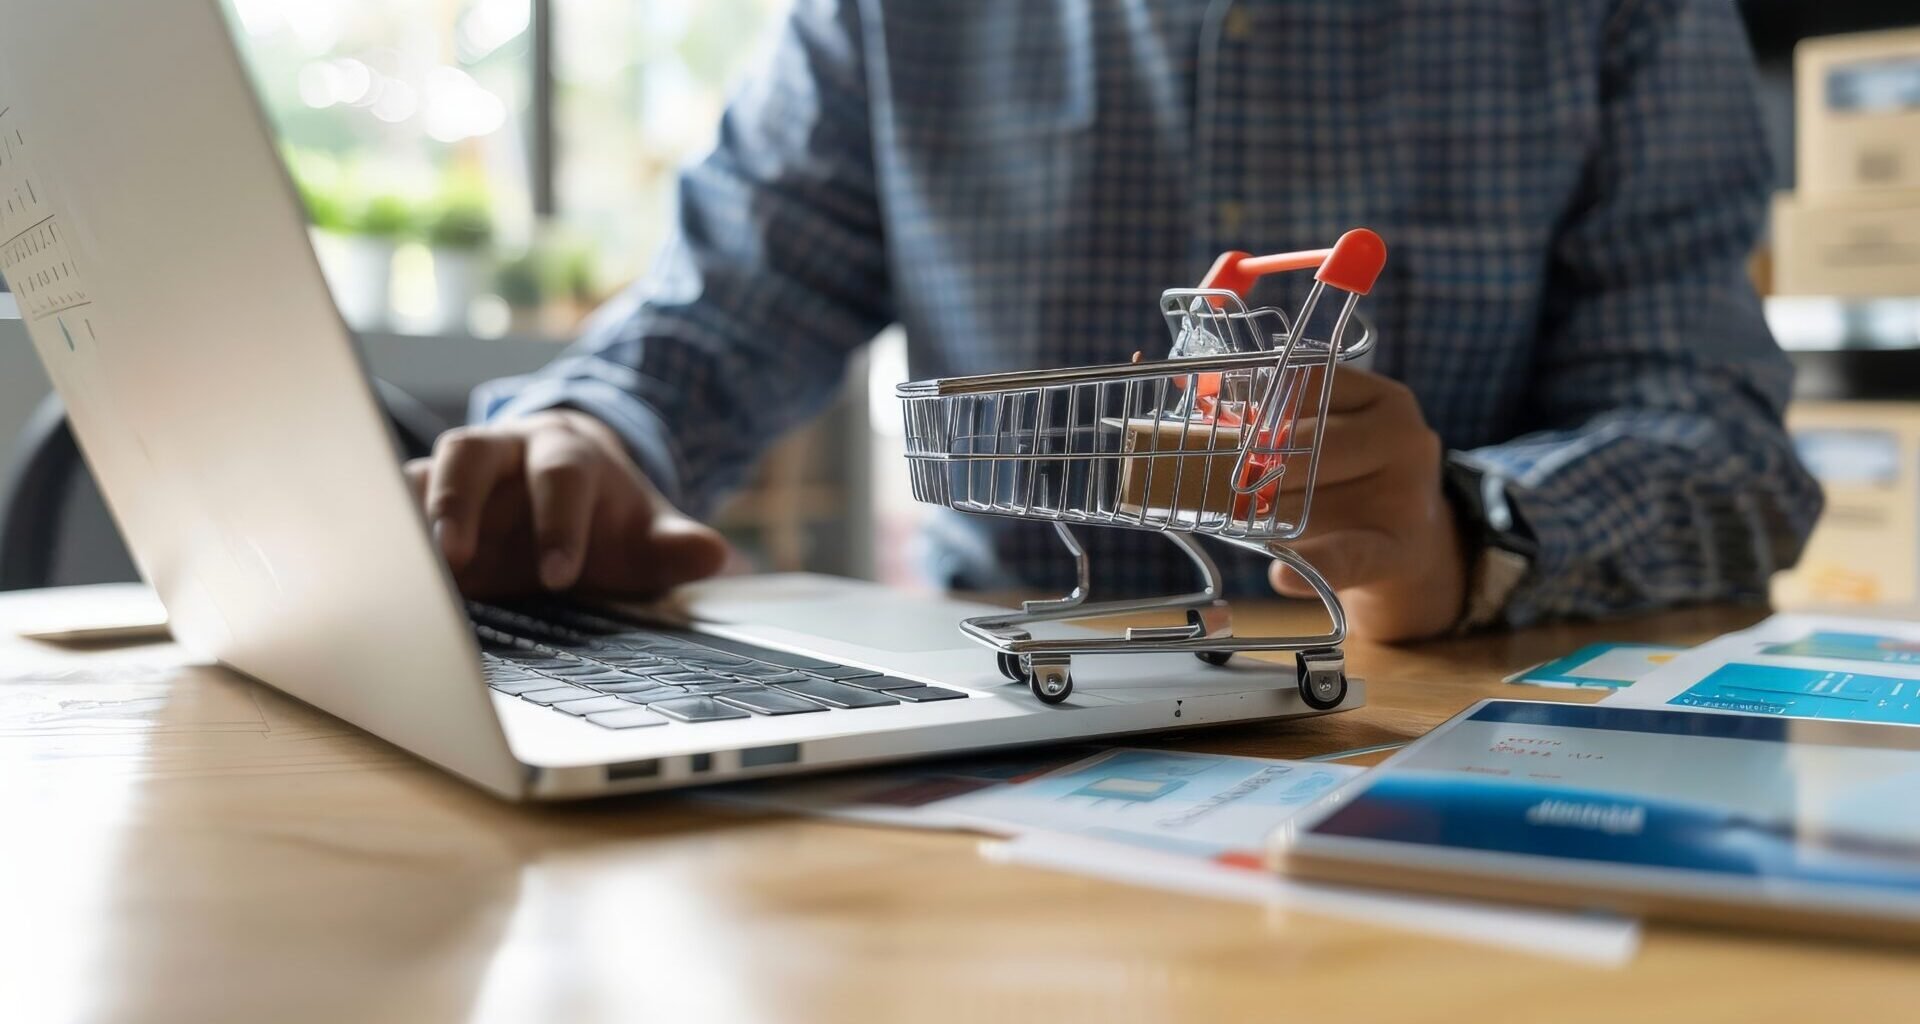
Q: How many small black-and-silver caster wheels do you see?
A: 4